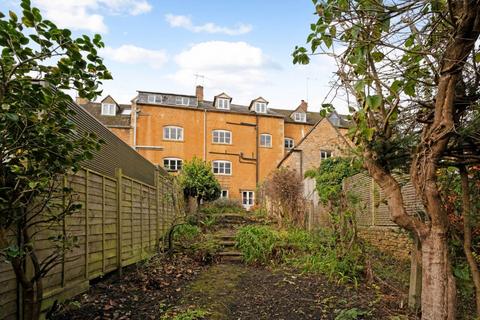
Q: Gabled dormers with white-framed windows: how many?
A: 4